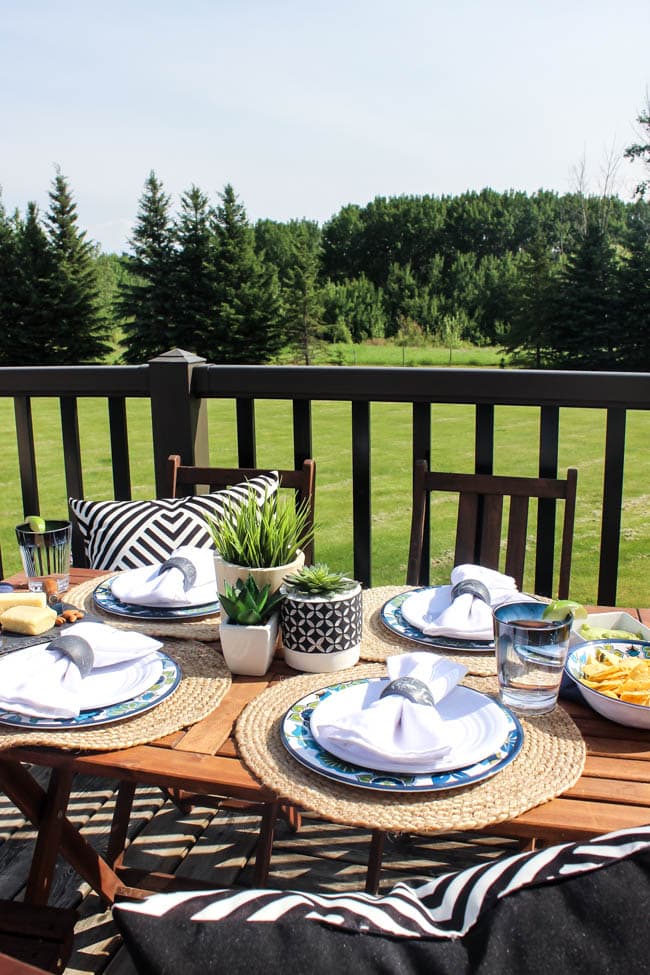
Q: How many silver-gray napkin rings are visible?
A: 4